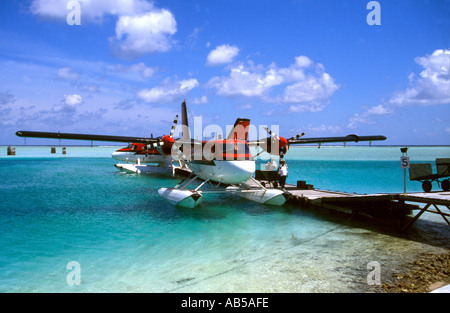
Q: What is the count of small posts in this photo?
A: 3